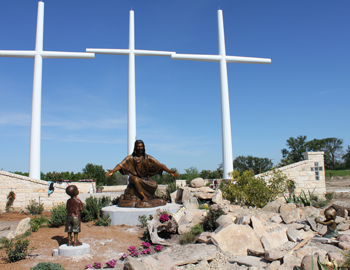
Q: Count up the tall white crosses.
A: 3